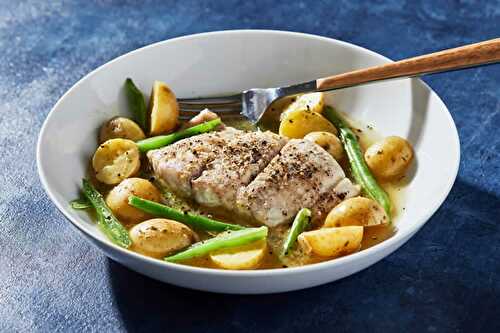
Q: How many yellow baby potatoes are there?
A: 12